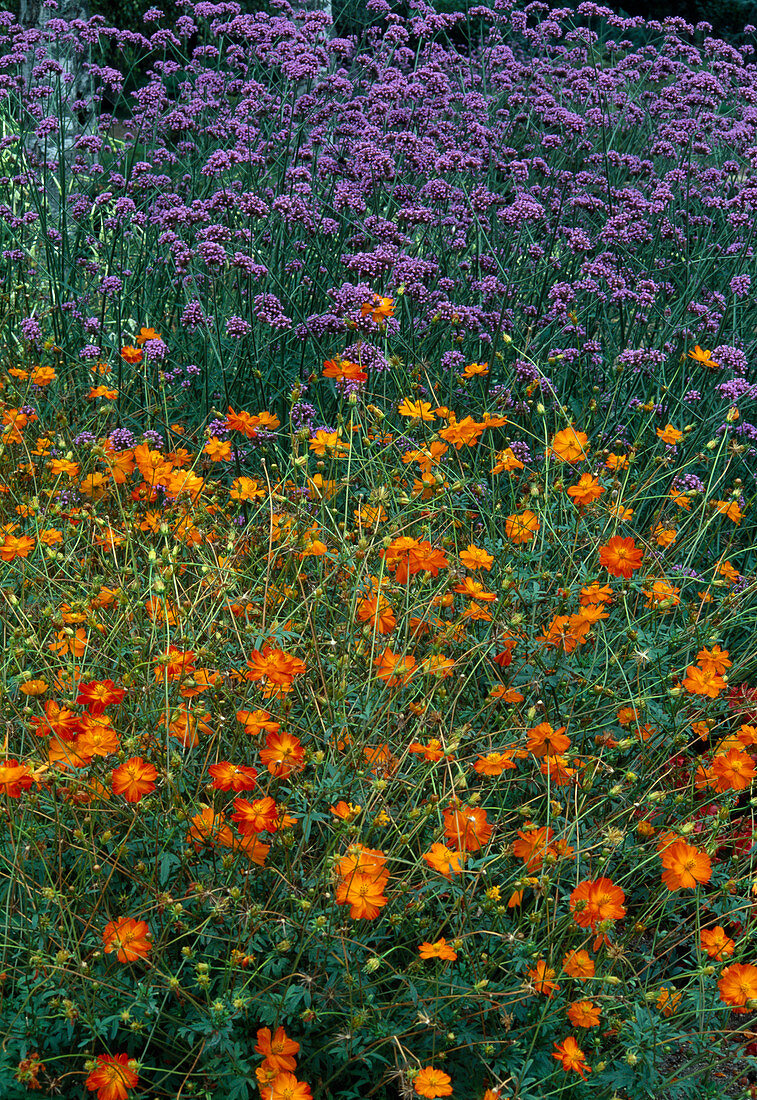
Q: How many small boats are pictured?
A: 0